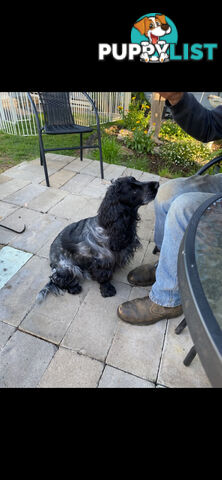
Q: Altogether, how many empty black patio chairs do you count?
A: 1